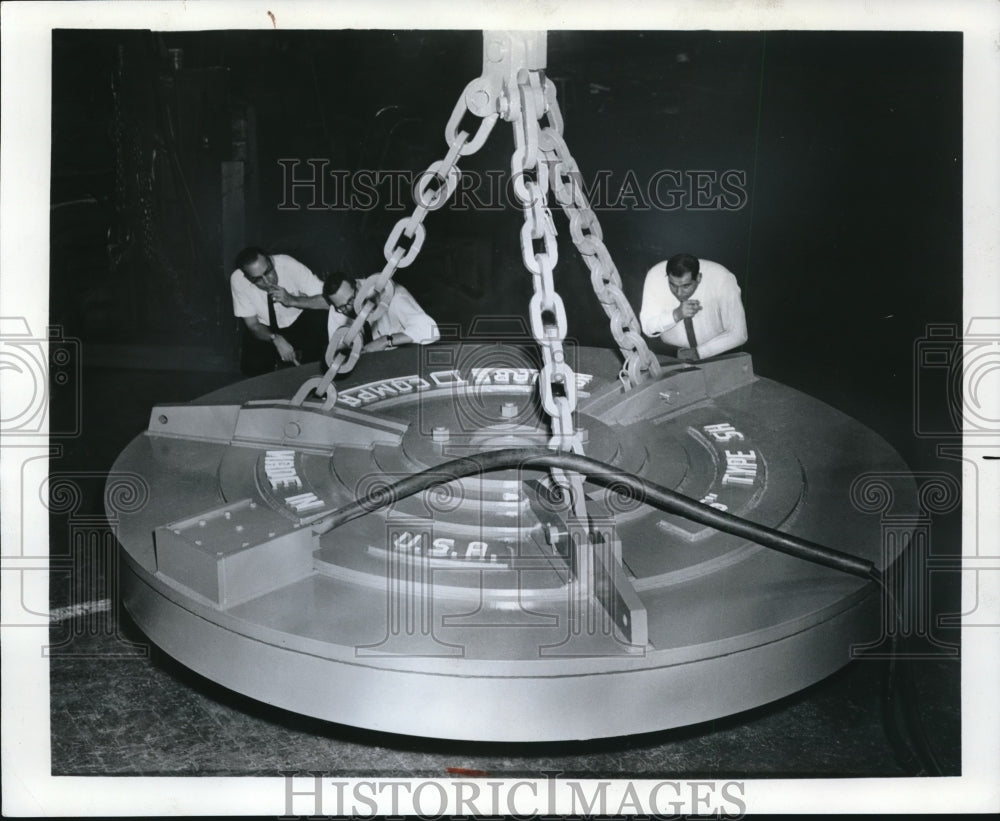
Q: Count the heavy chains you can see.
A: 3